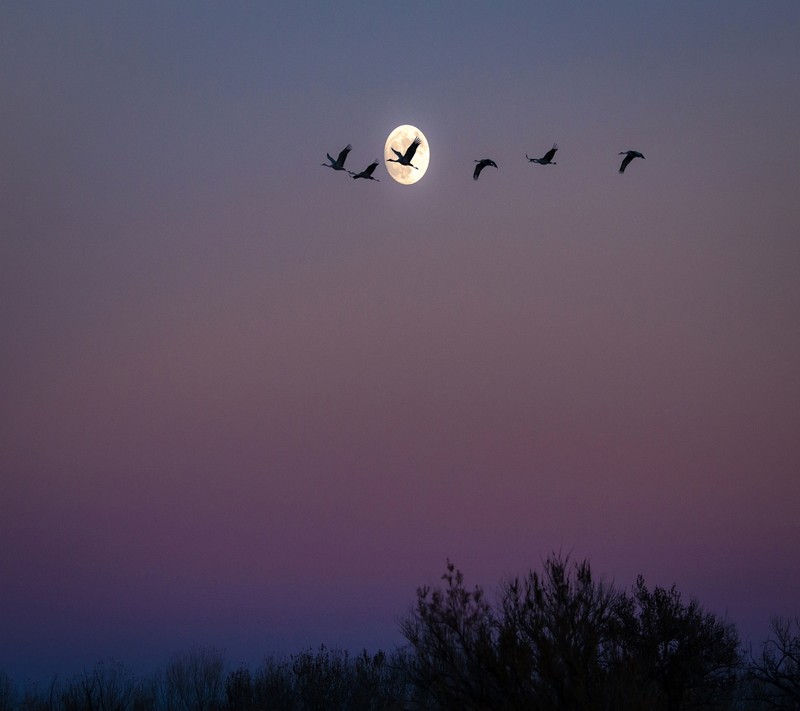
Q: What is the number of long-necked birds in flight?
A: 6